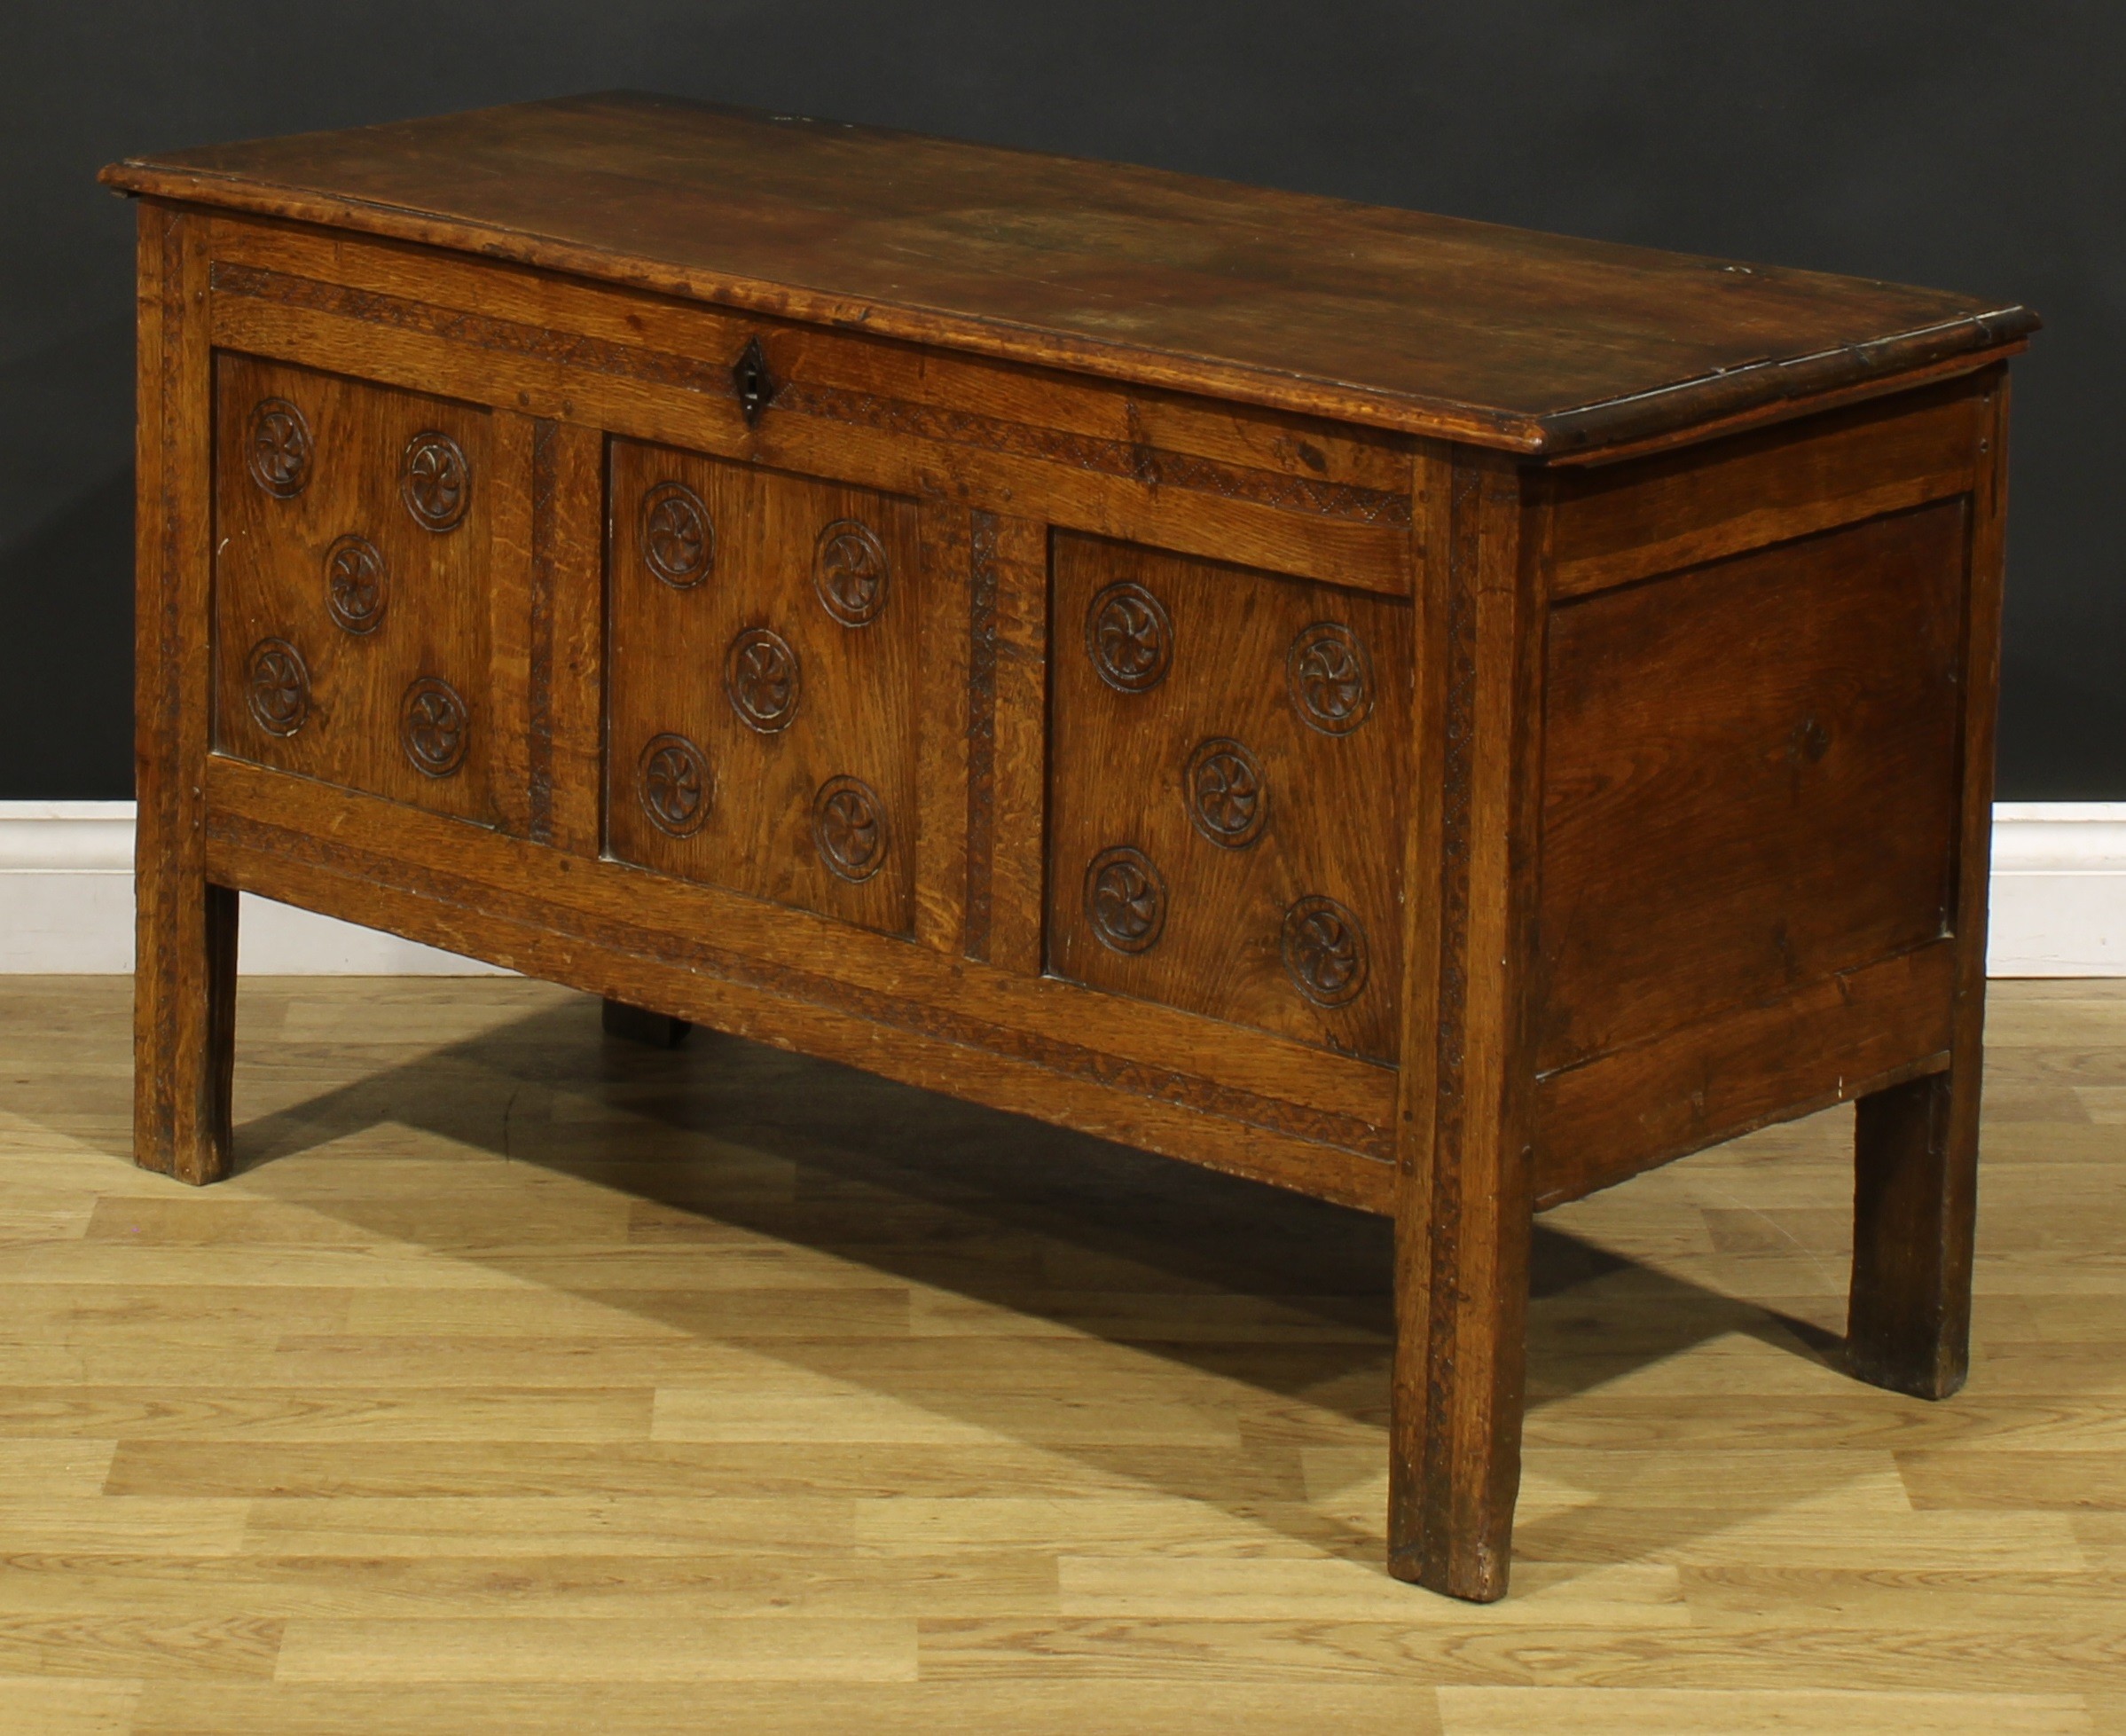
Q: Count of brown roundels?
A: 15